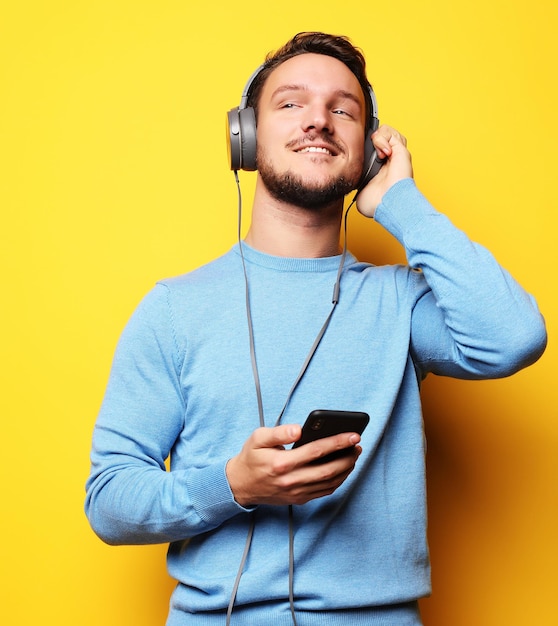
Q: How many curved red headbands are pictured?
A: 0